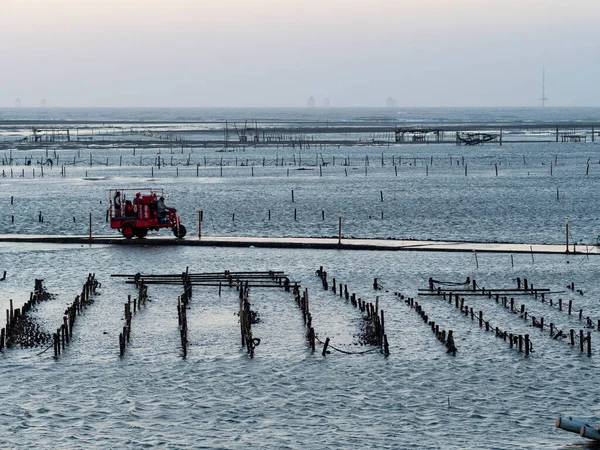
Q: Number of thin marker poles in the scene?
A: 4